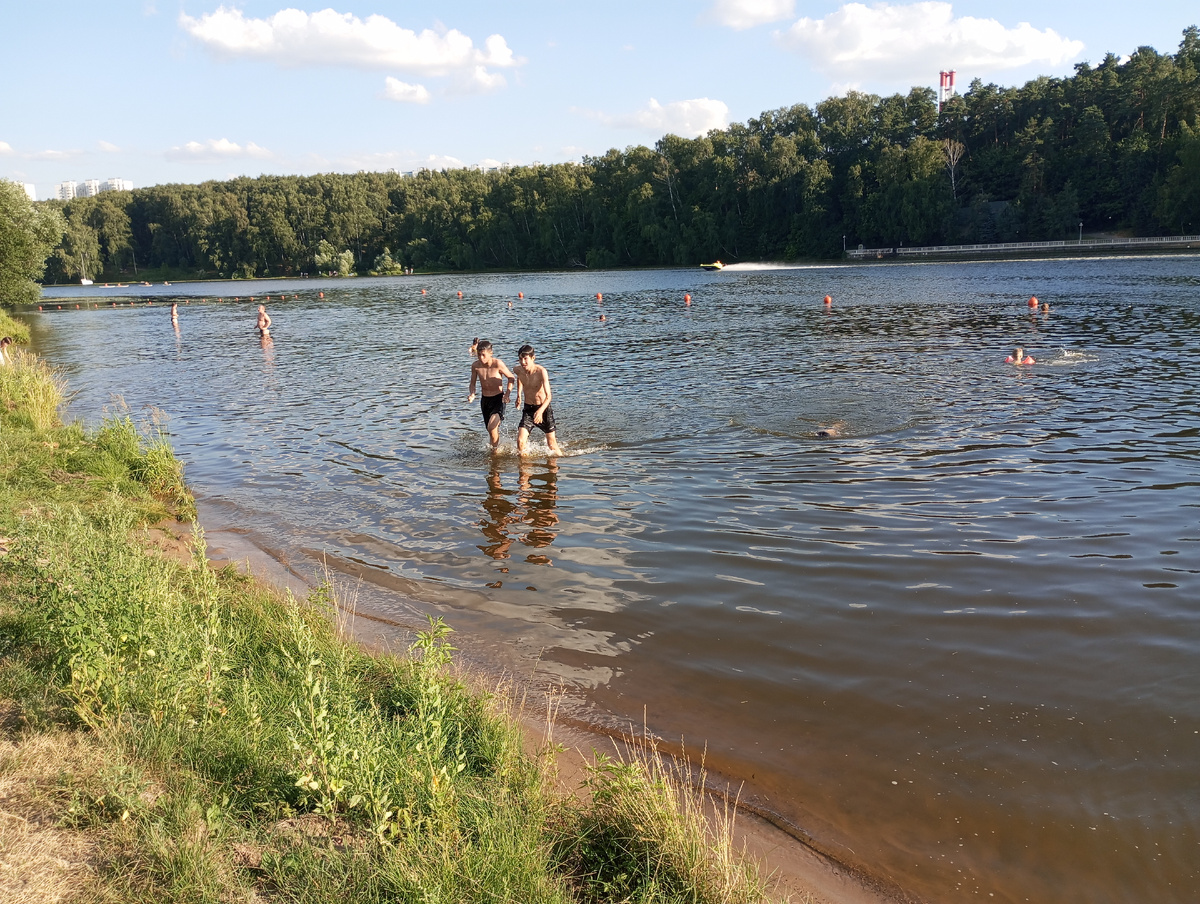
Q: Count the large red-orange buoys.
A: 8